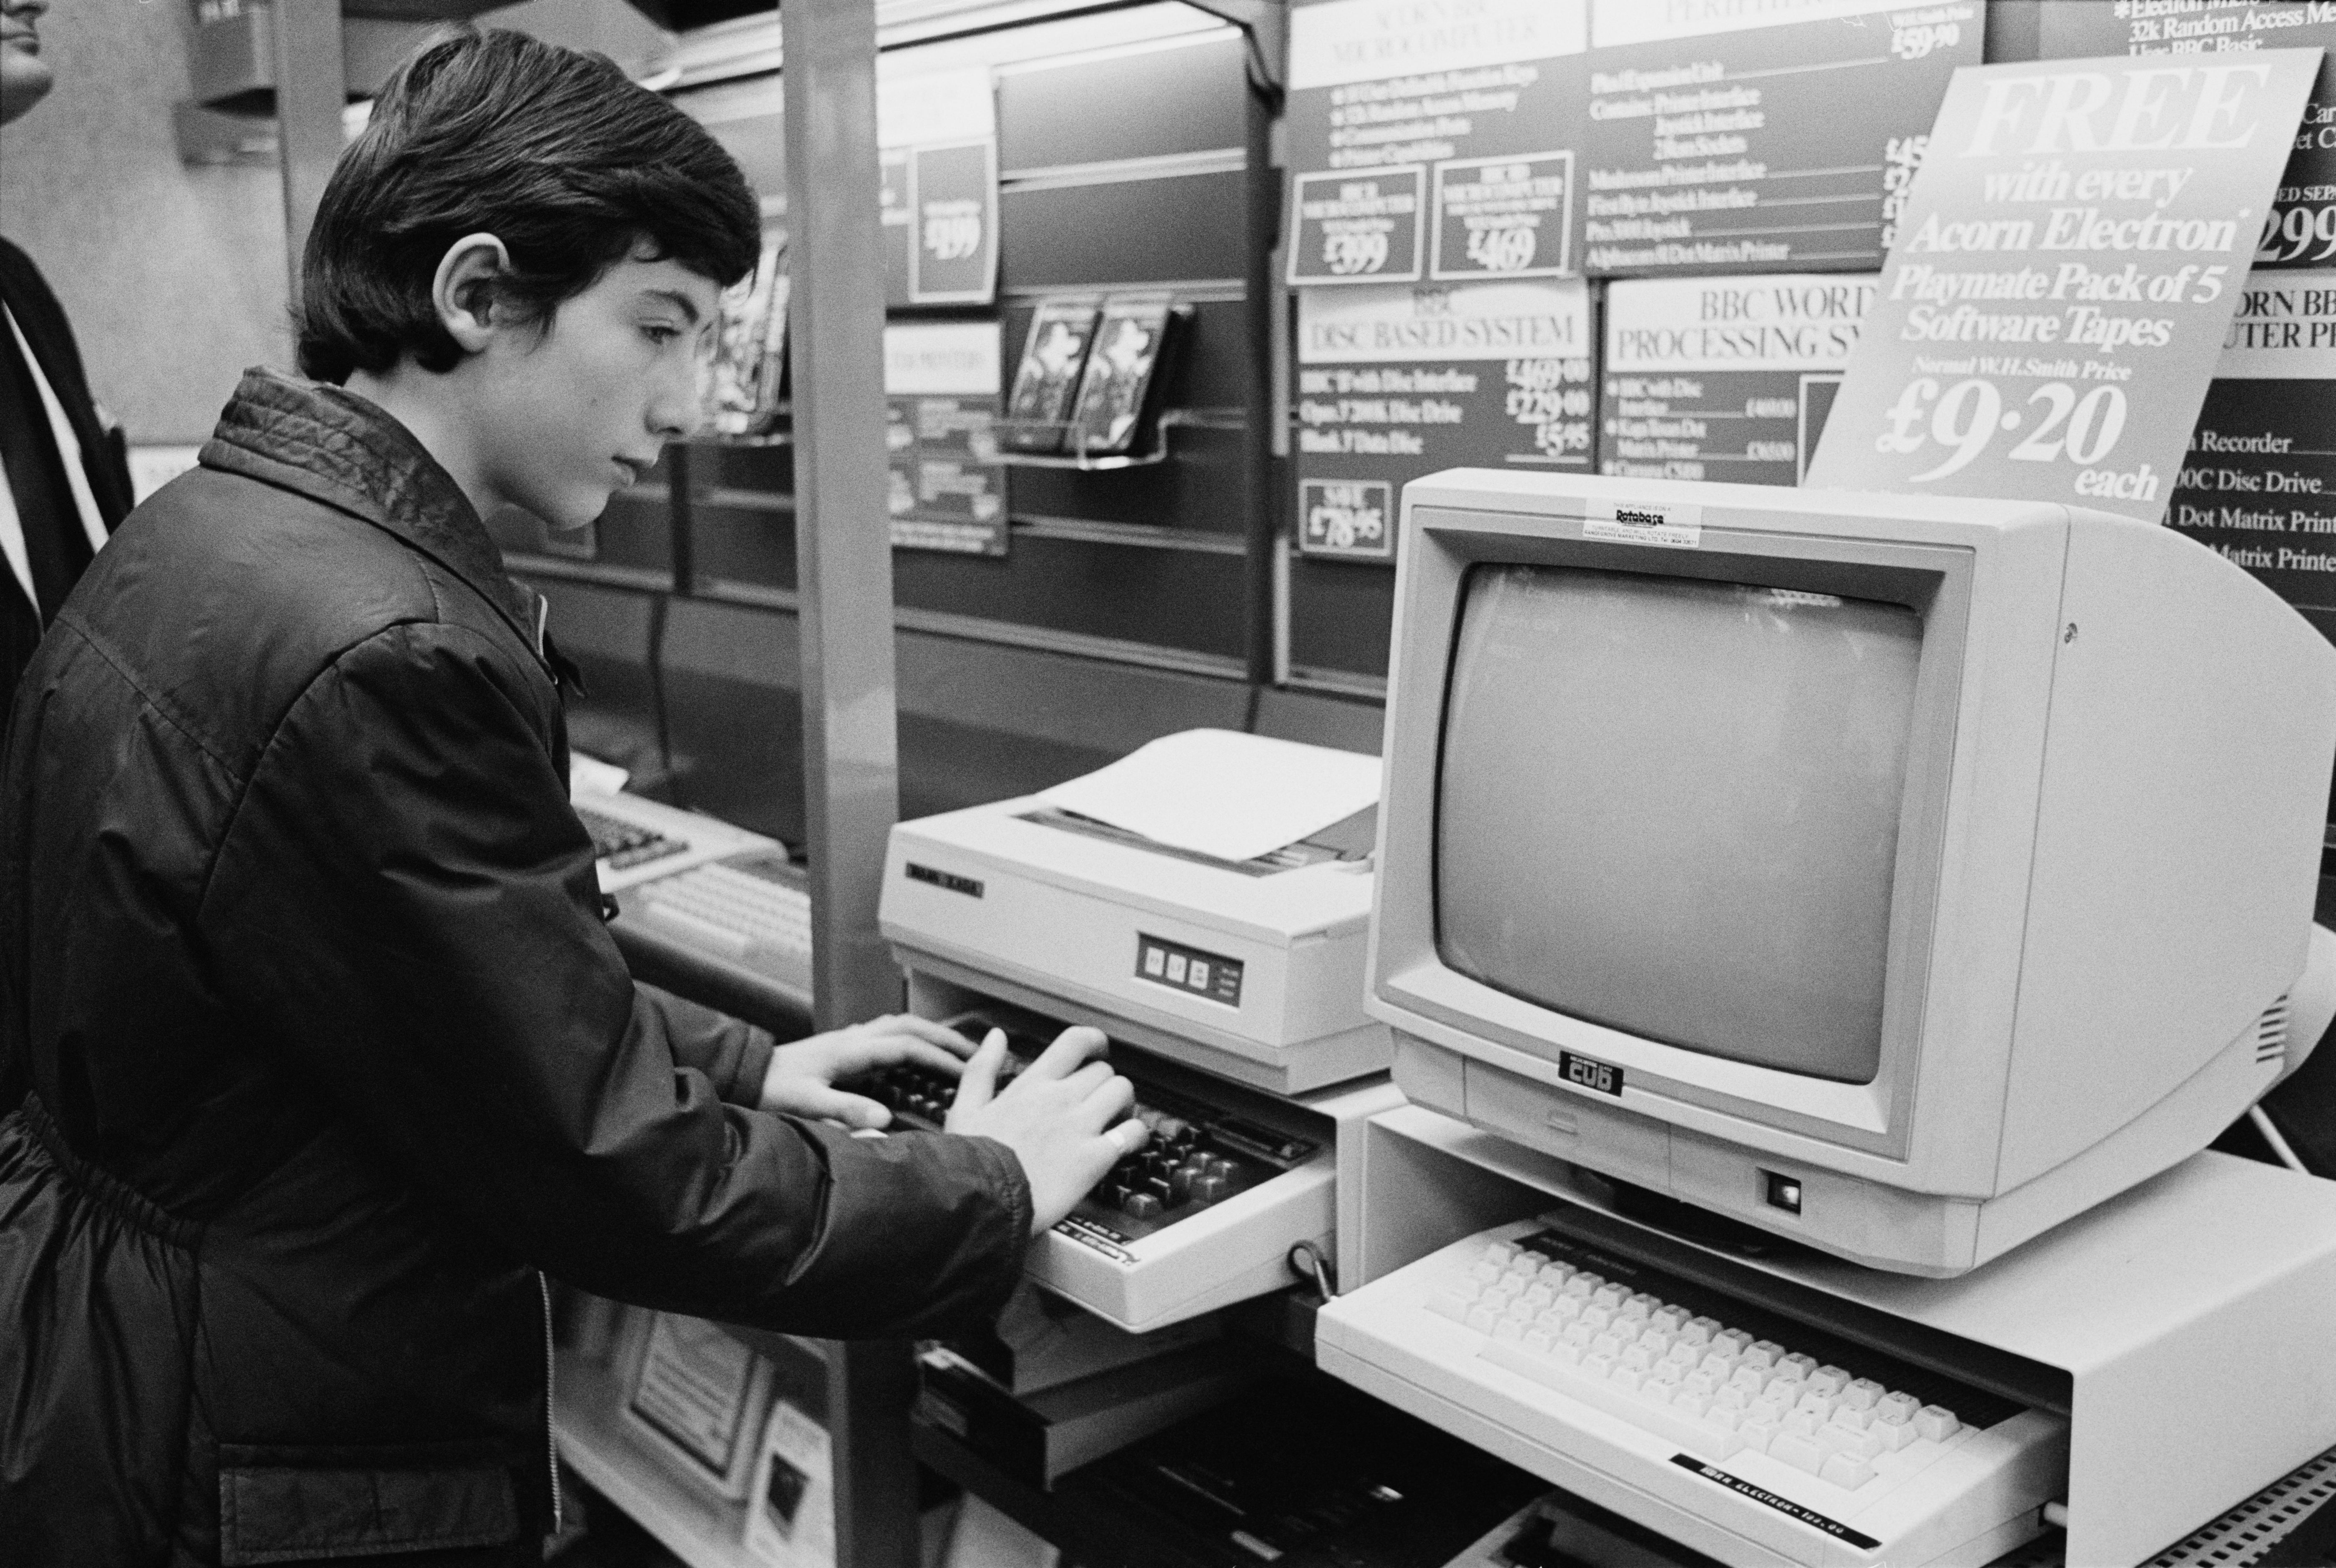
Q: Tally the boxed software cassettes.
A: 2